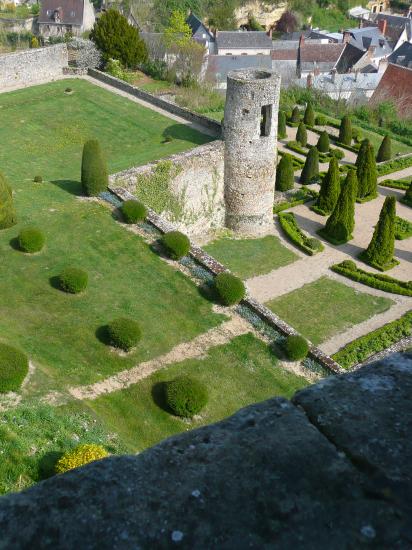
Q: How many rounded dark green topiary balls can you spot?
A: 9